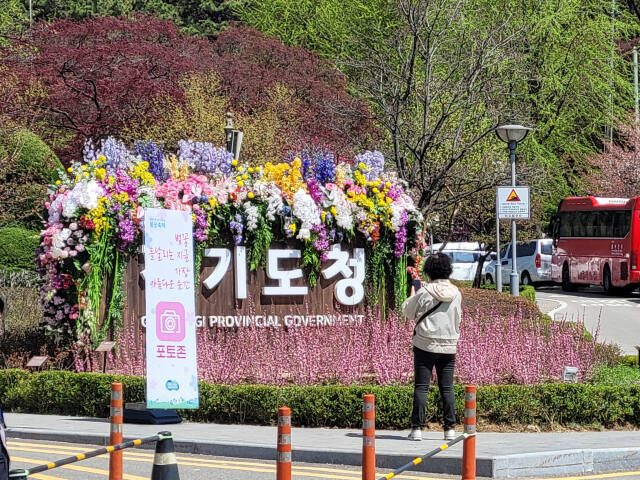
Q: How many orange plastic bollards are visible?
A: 4